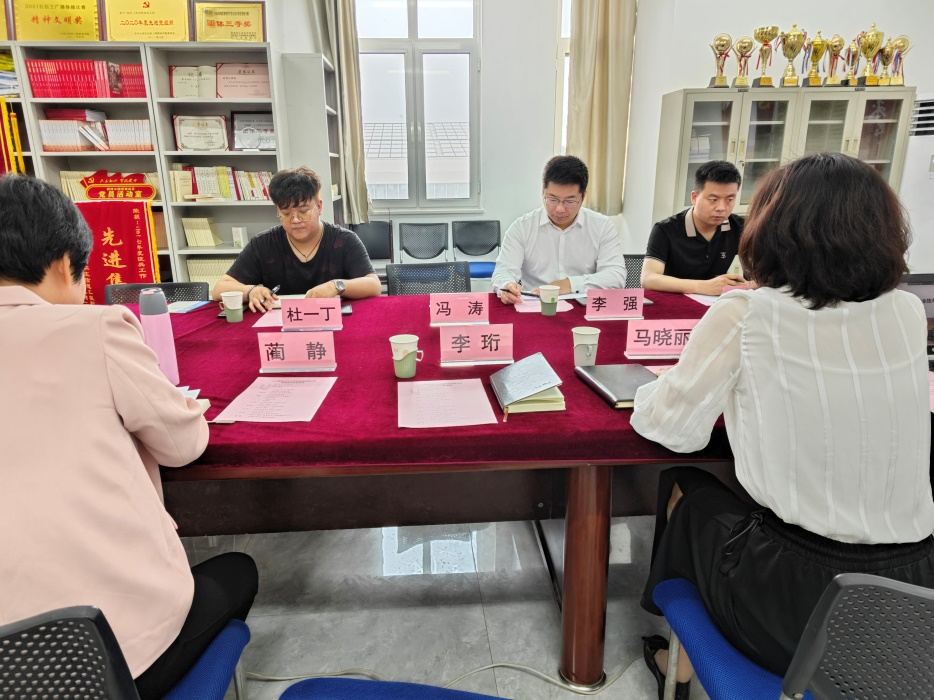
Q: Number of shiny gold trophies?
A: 10